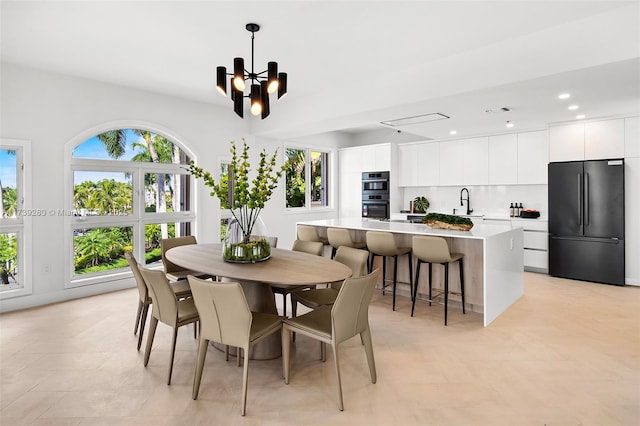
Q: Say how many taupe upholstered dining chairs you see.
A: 8